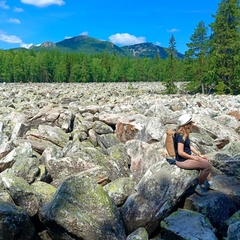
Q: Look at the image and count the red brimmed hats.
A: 0